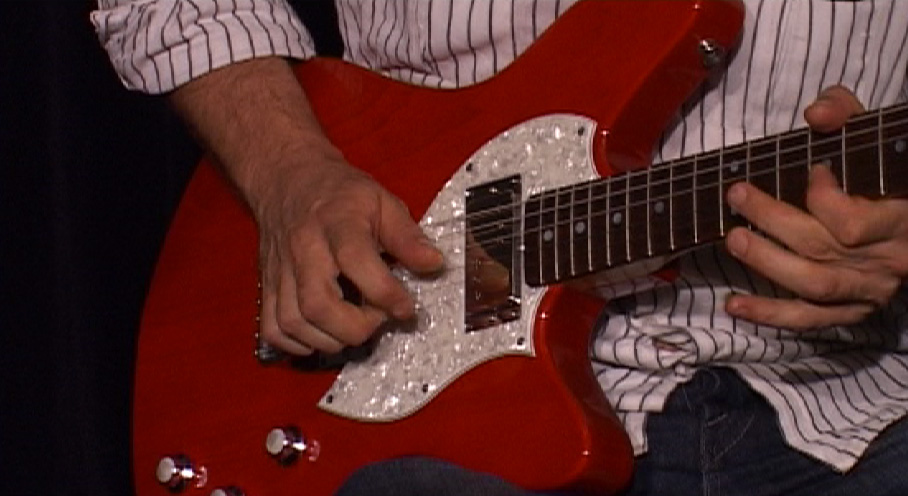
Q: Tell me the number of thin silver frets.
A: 15